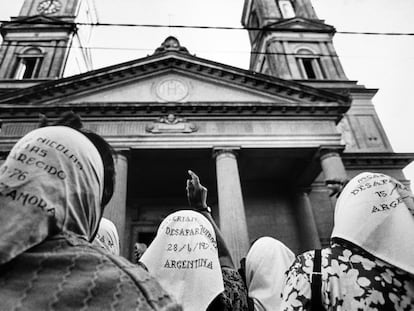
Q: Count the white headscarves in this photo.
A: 5